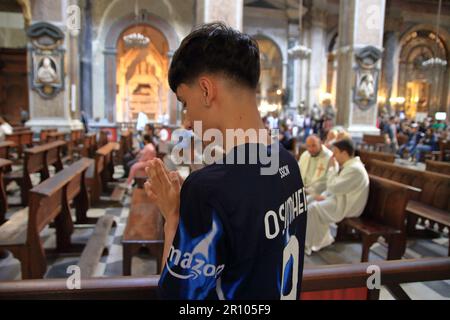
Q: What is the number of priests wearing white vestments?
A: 2